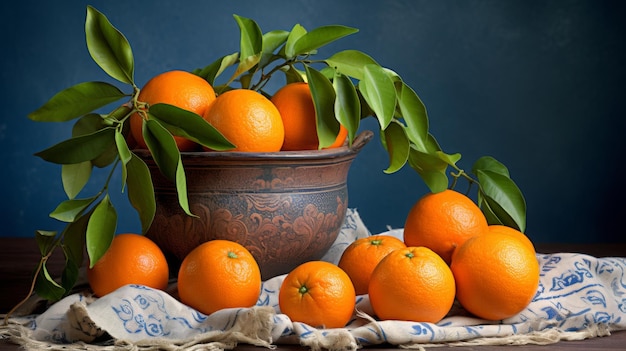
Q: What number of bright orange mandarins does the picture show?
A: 11